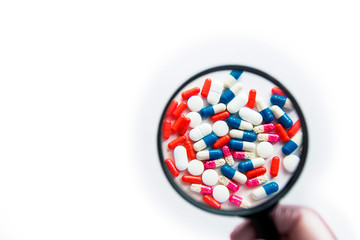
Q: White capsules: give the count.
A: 5